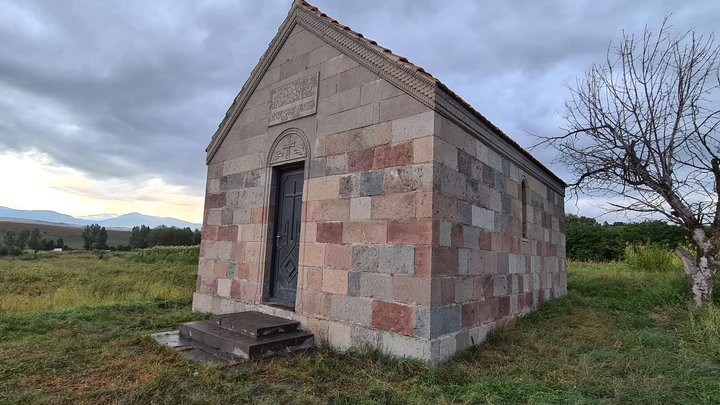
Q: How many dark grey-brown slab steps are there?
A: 2